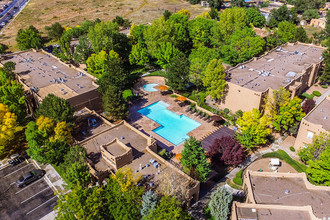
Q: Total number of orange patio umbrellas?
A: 3